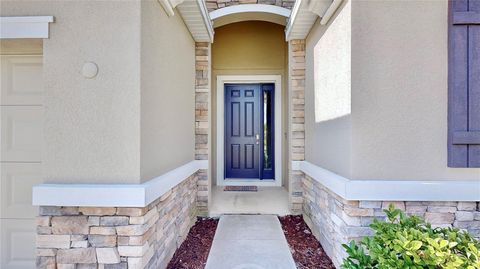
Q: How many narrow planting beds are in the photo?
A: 2